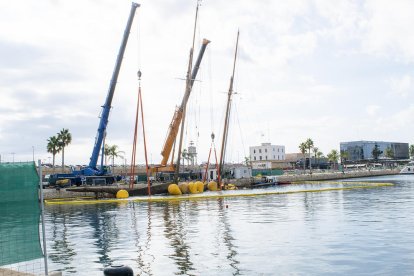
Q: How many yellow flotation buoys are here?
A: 6